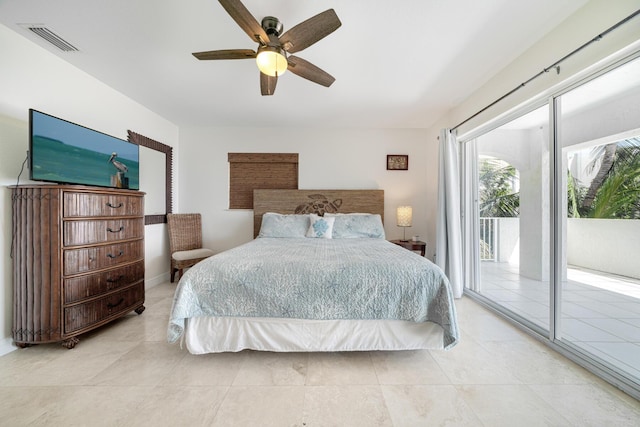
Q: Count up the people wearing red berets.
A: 0